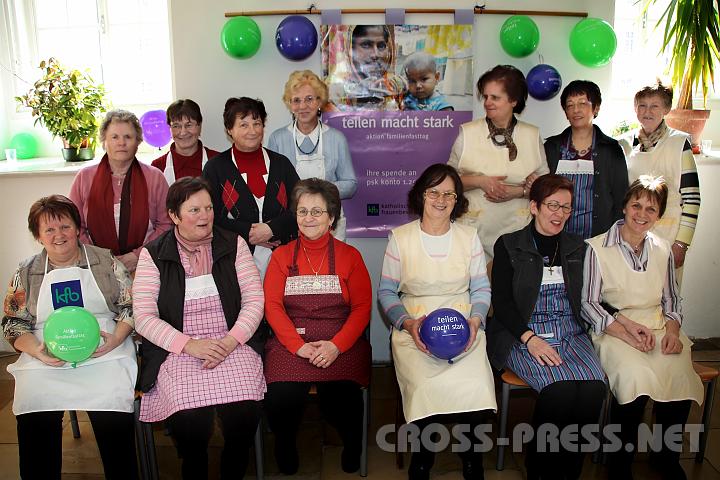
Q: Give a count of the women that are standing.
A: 7